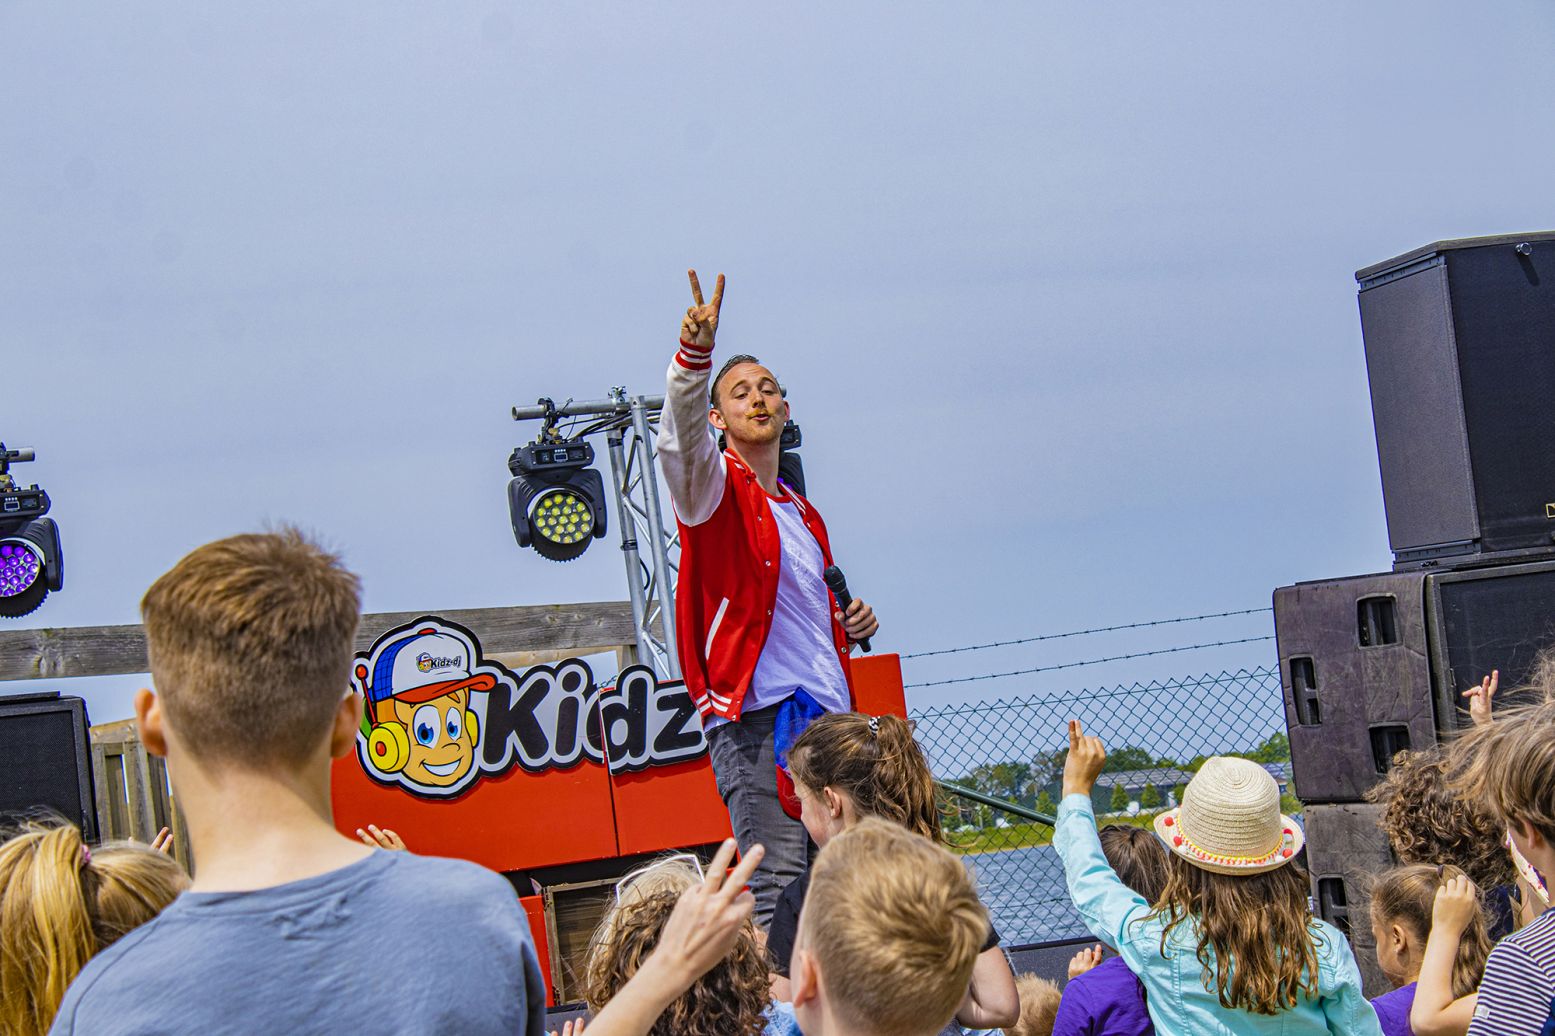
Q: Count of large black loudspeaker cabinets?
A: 4